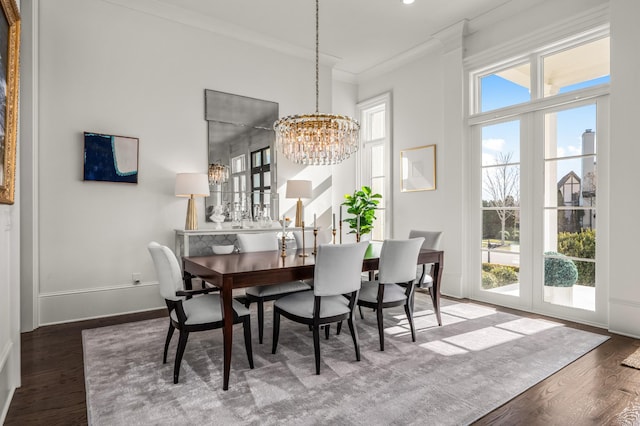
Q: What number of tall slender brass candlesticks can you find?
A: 6